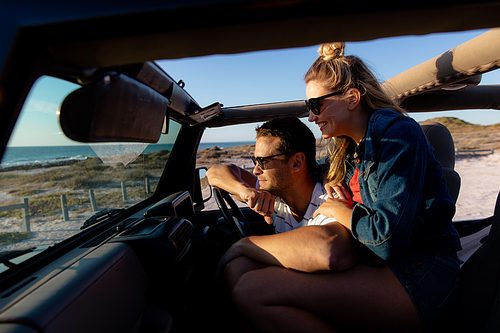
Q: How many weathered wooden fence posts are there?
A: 5